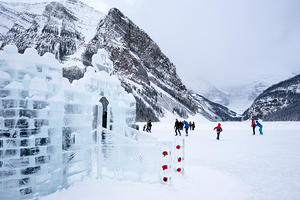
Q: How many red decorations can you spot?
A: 6